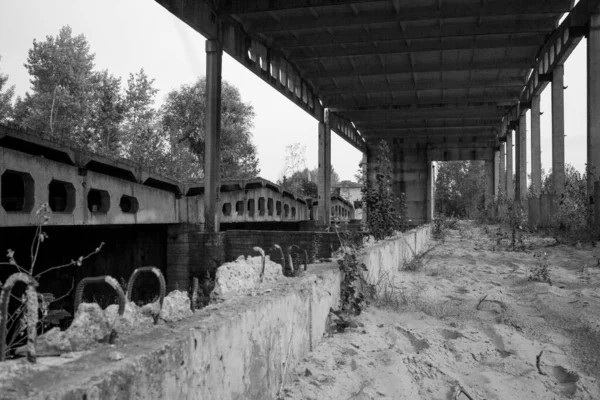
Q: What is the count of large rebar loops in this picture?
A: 3